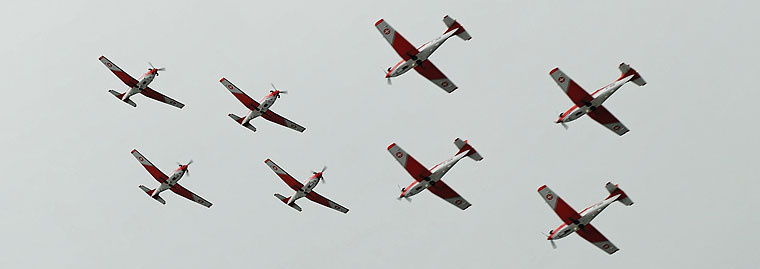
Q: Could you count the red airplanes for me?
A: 8